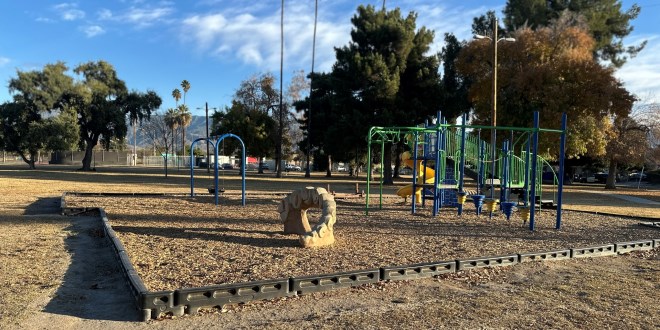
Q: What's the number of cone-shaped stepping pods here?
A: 5